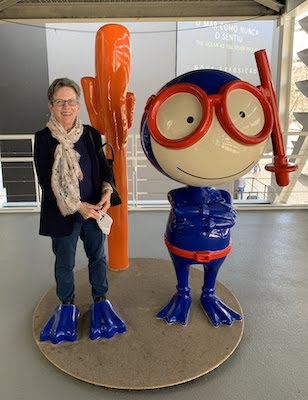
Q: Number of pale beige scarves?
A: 1